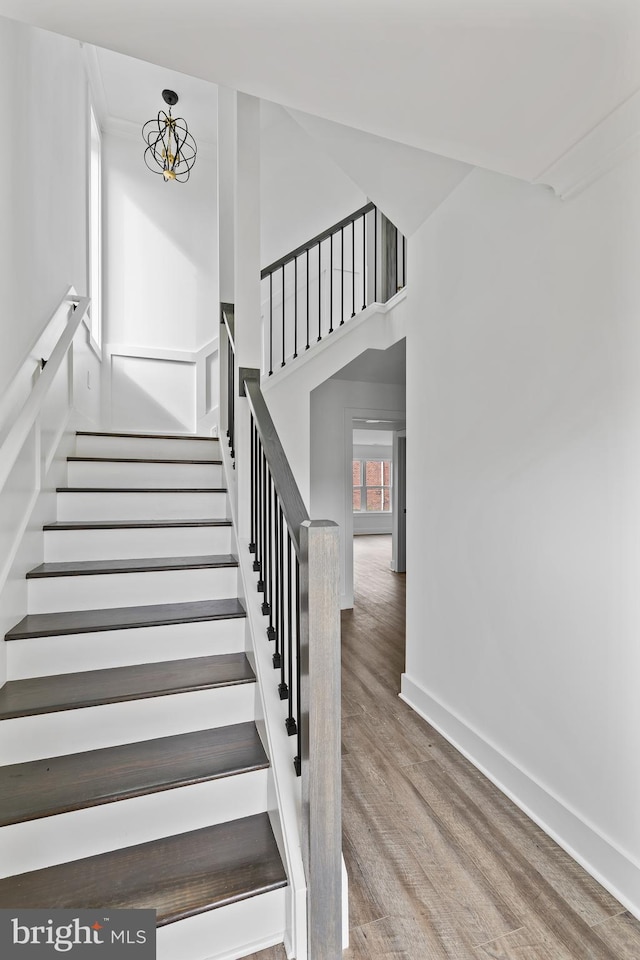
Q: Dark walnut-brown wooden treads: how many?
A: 9